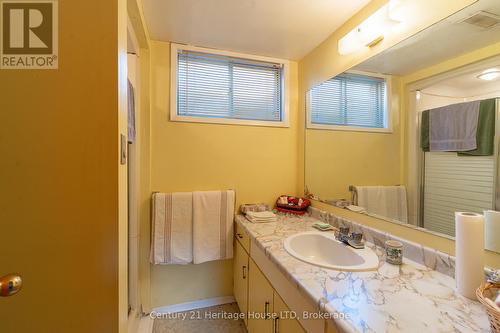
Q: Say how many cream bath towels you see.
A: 2